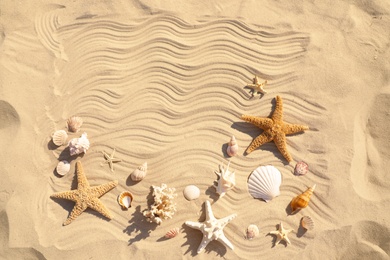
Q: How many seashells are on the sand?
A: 15